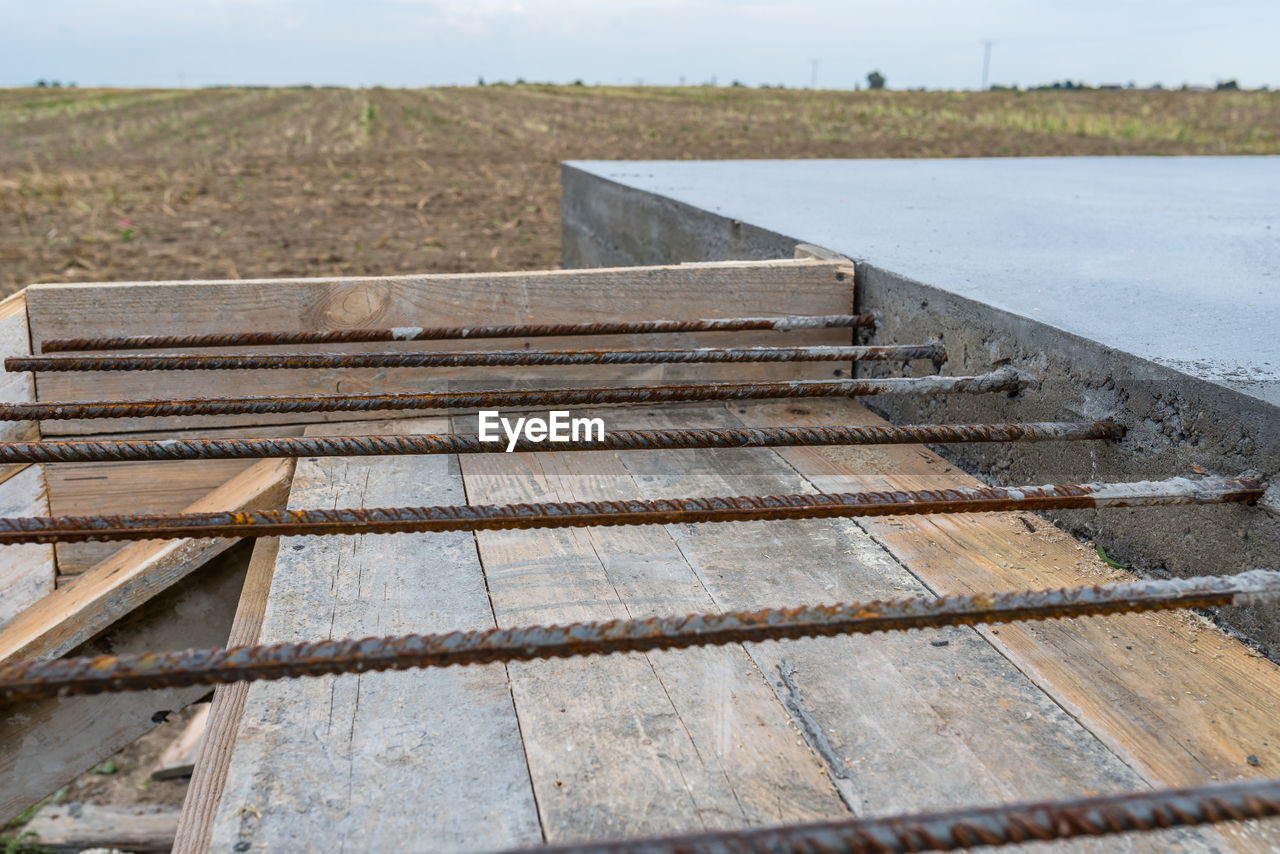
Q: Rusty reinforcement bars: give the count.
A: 7